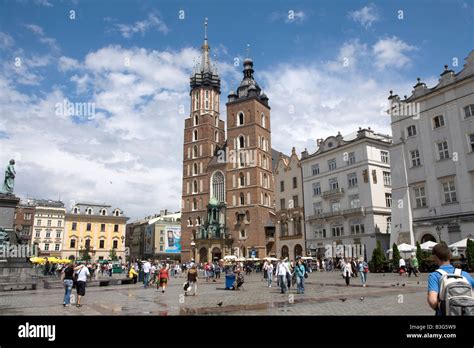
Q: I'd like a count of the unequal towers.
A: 2